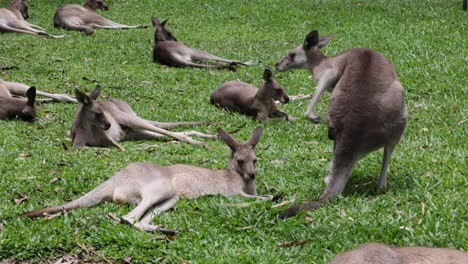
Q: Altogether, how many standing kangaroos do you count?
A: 1